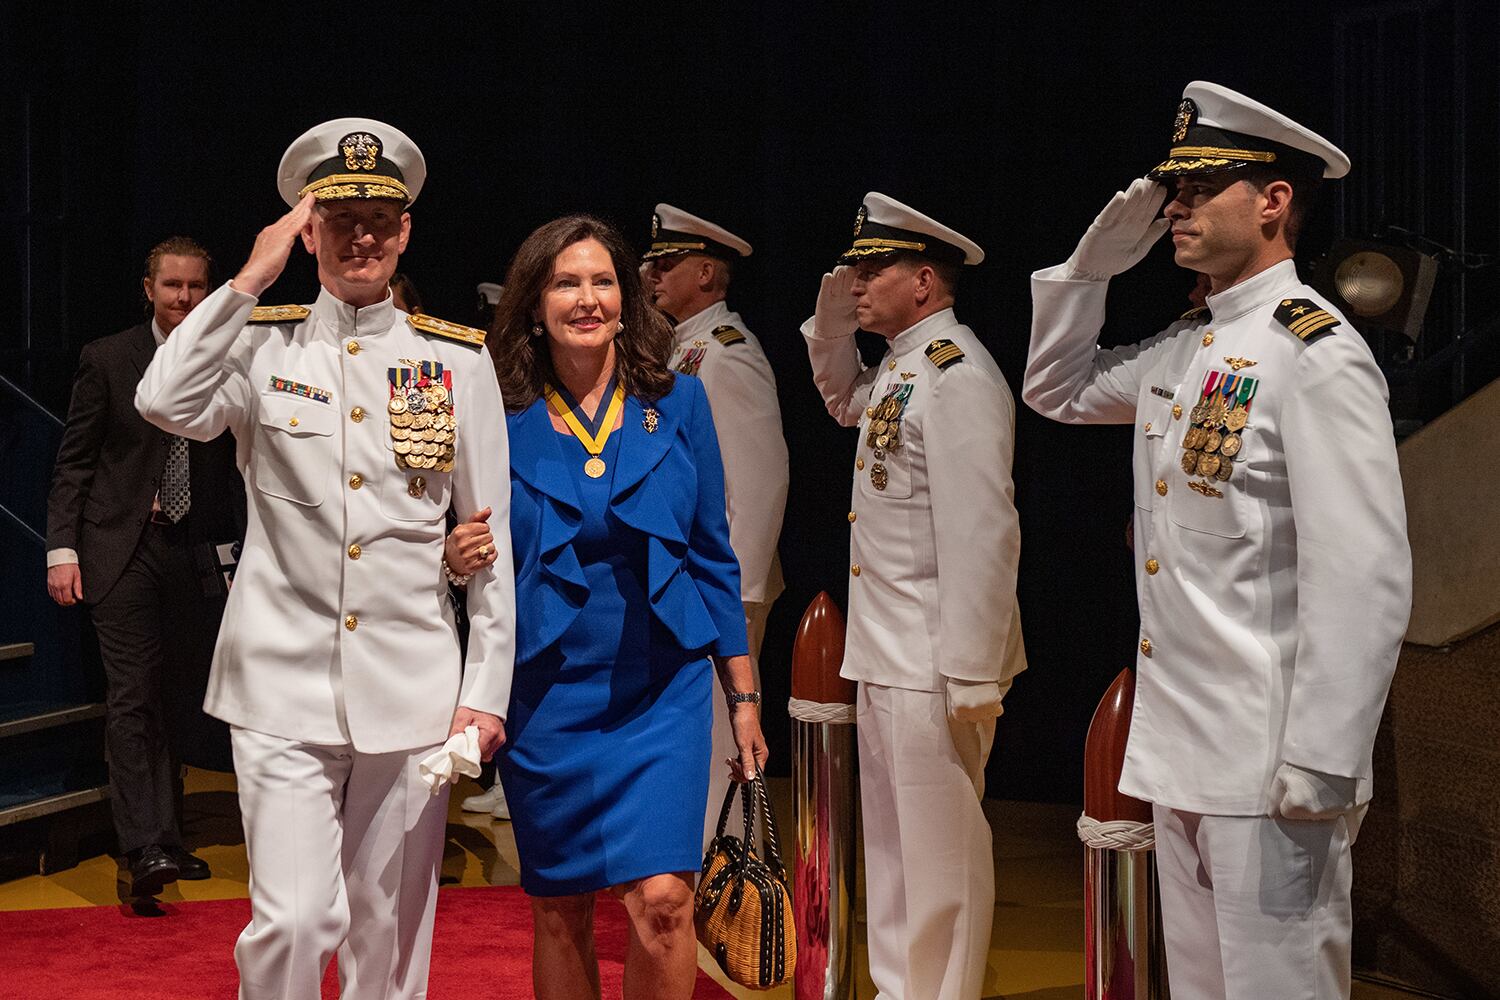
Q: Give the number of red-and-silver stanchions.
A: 2